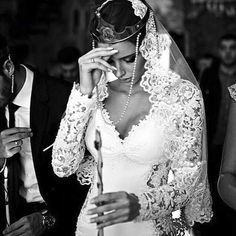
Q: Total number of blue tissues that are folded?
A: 0